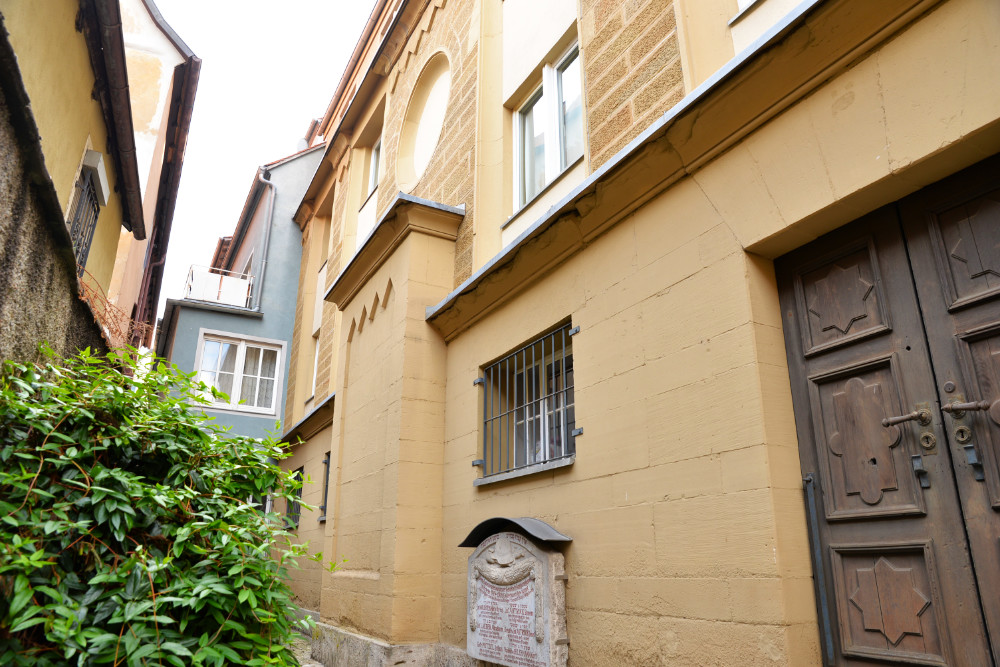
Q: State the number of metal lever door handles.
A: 2